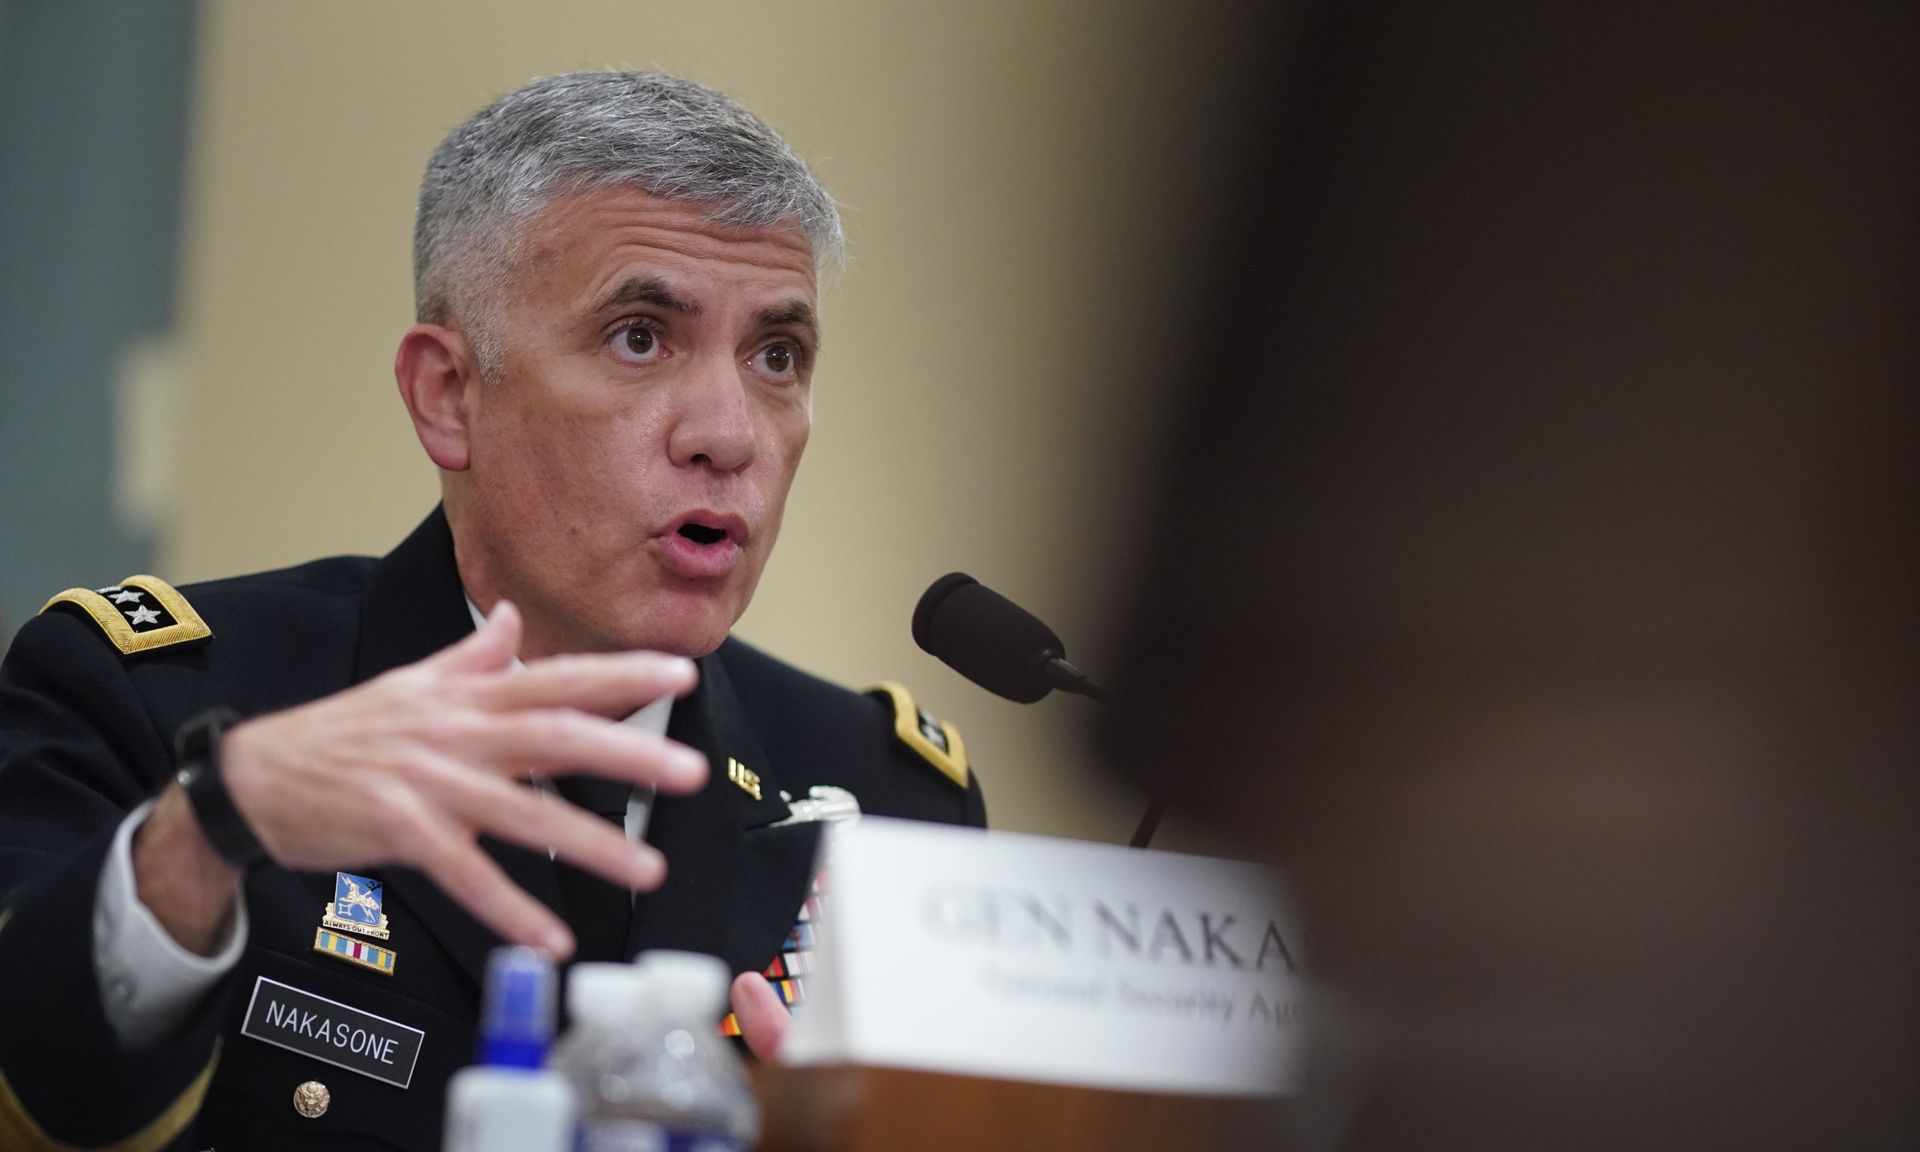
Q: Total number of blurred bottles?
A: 3